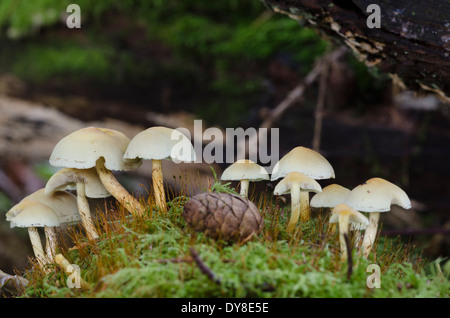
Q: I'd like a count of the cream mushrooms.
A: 11